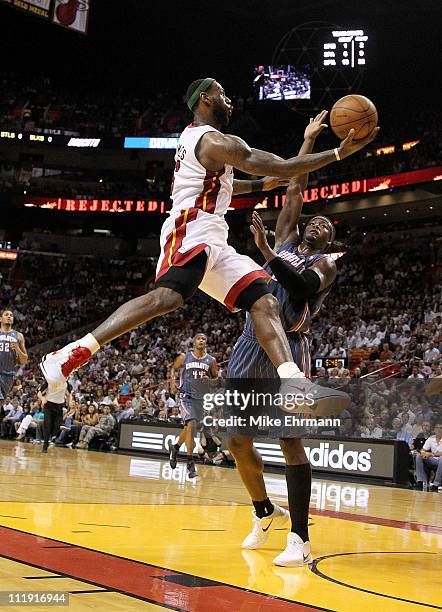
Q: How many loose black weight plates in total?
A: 0